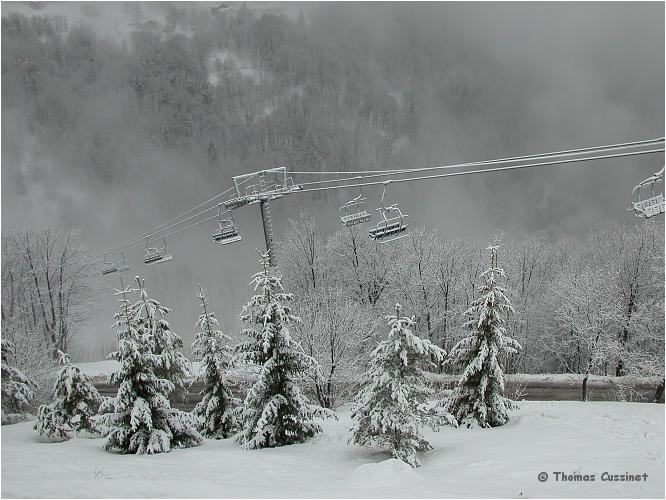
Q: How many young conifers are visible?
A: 8